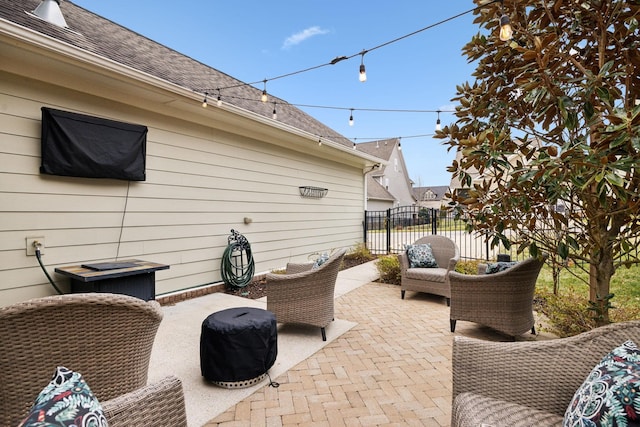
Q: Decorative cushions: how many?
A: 5